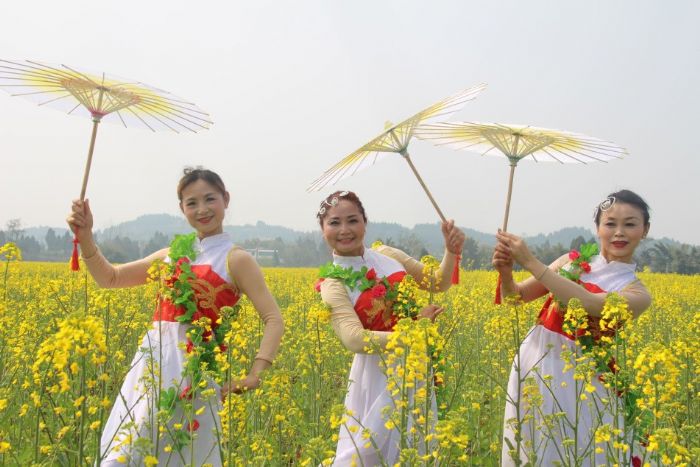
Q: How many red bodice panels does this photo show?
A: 3